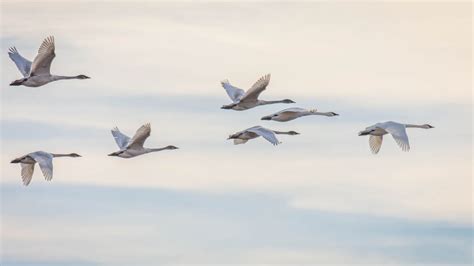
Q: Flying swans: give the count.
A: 7